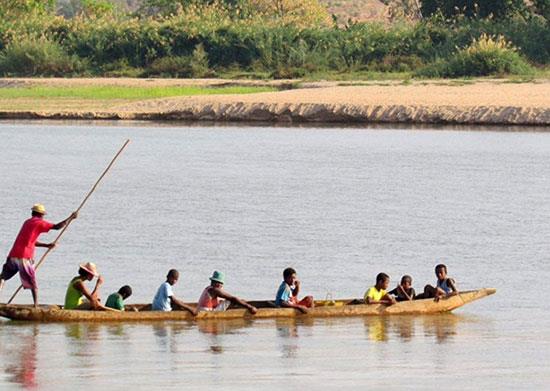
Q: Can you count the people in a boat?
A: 9